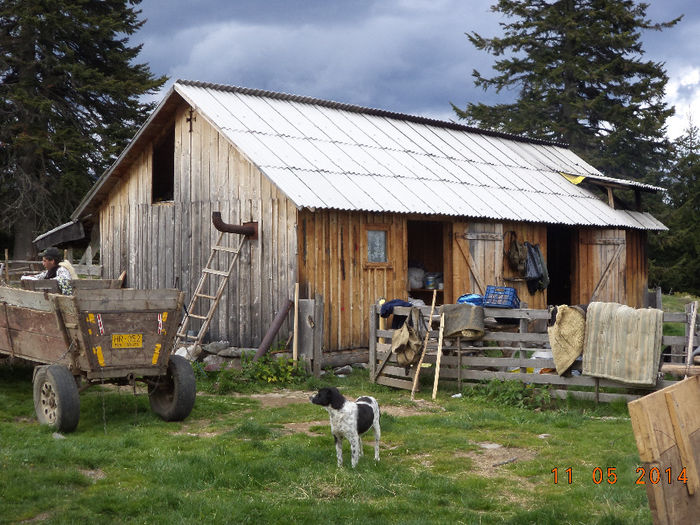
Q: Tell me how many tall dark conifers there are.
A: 2